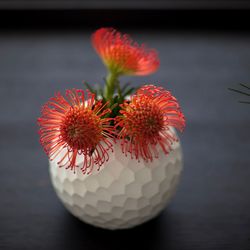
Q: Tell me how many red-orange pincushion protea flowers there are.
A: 3